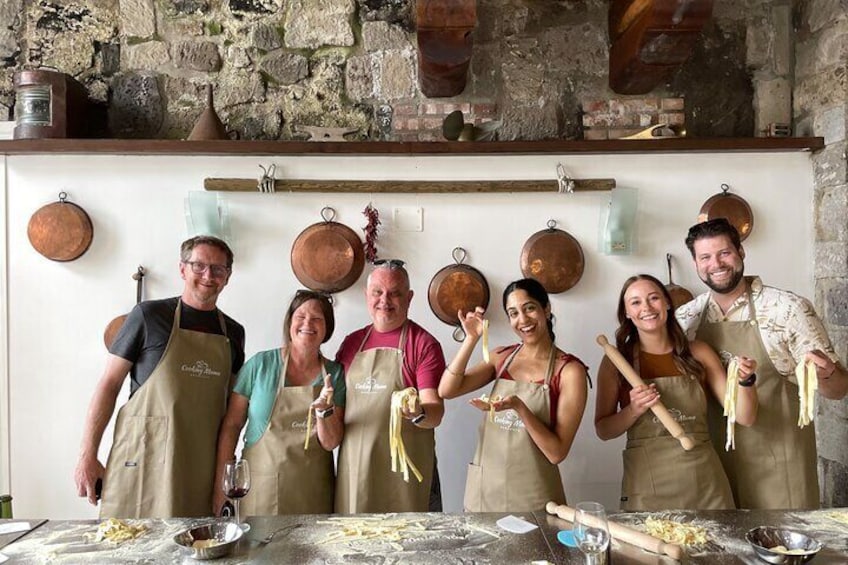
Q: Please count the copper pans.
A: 7